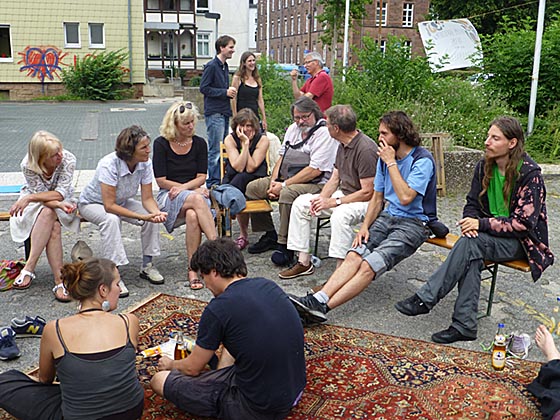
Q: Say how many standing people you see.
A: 3